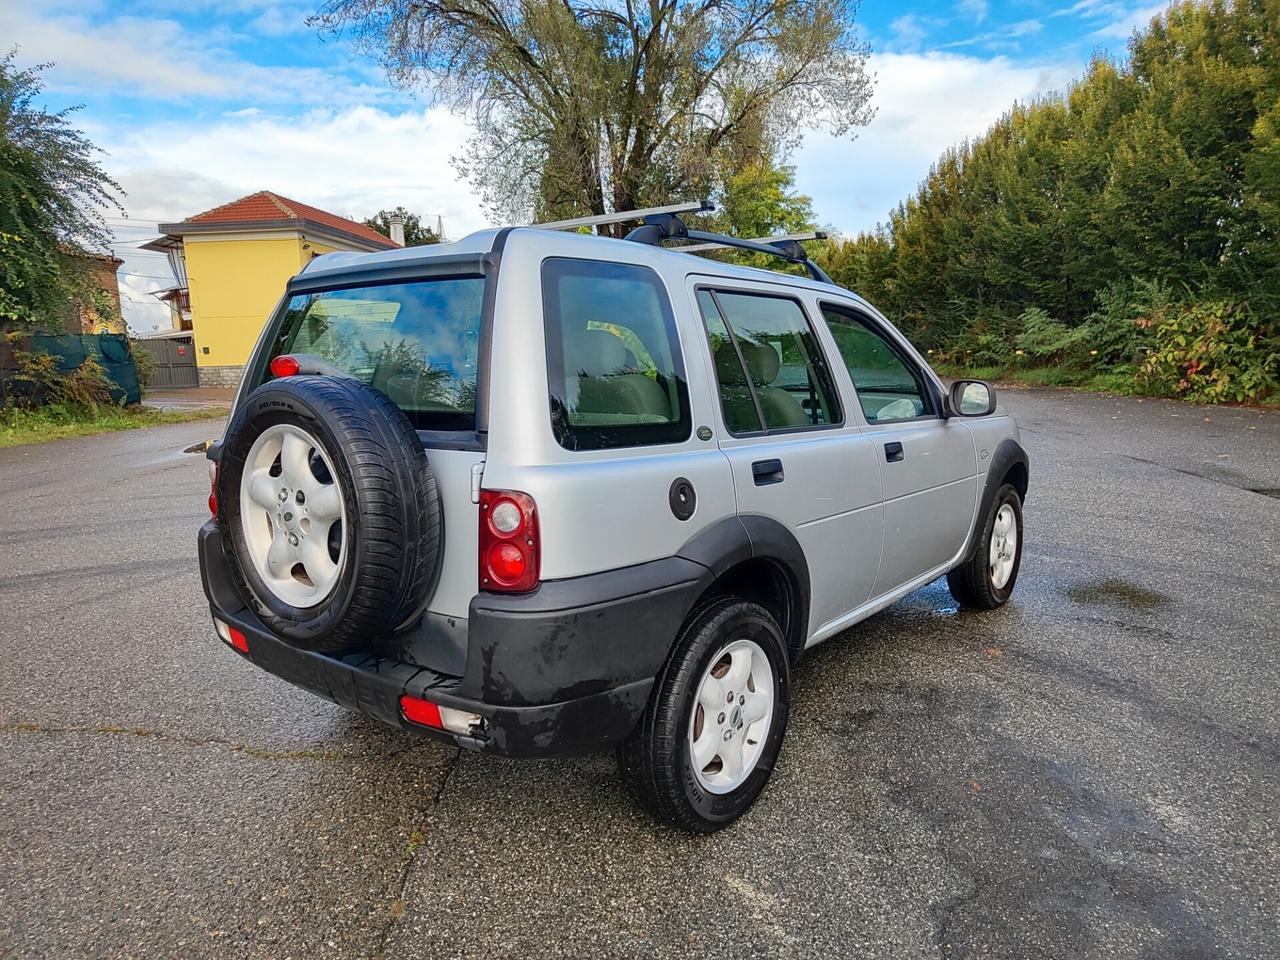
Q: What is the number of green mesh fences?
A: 1